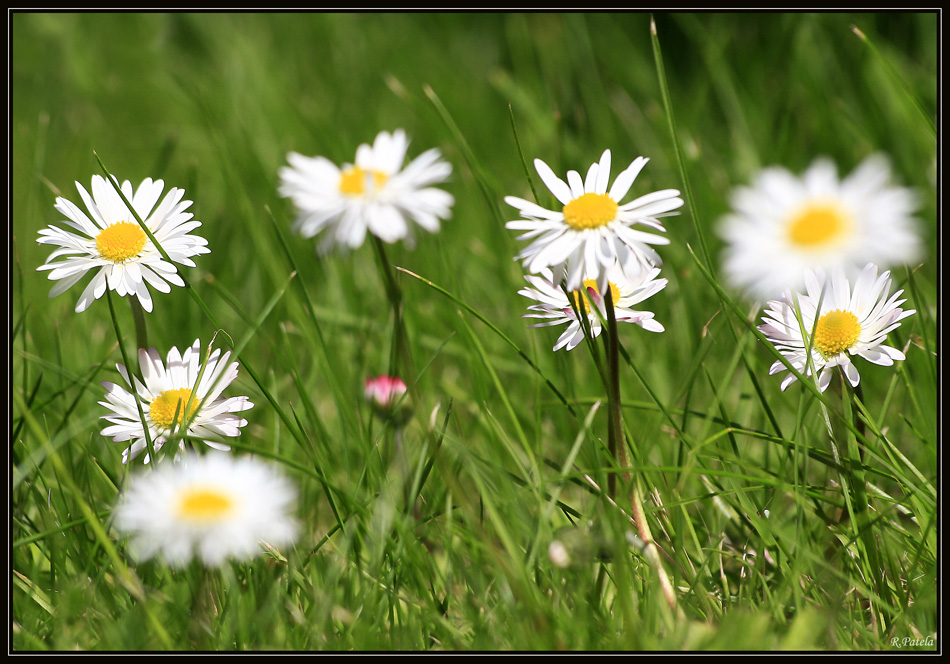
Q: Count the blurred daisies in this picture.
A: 3